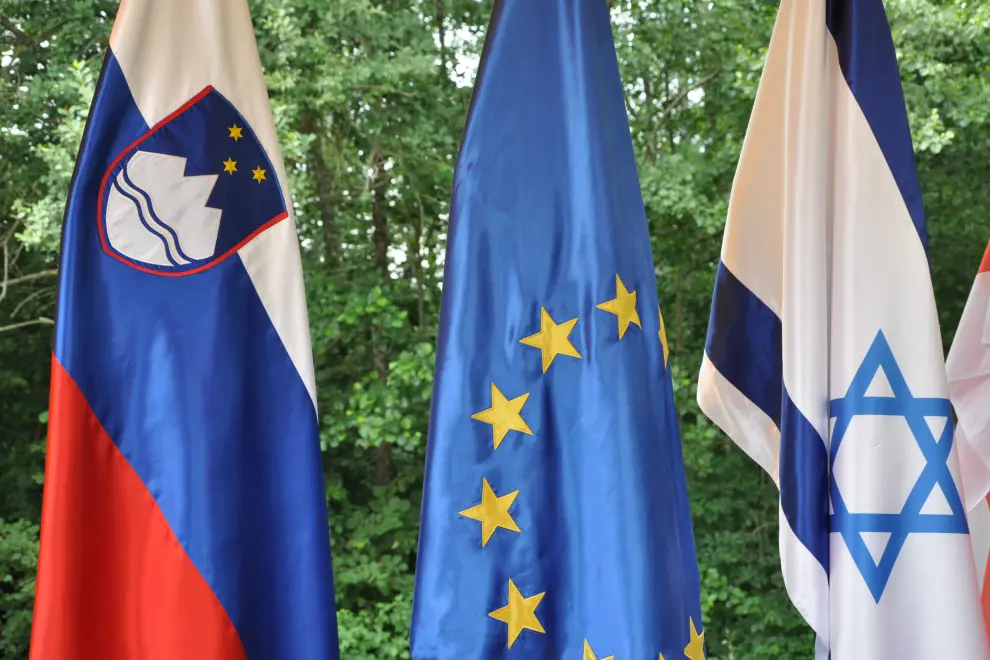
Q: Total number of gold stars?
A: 12